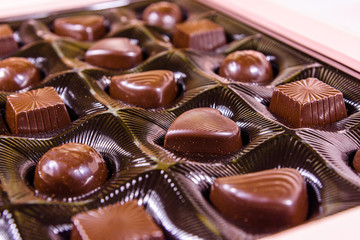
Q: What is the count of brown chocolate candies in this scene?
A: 15